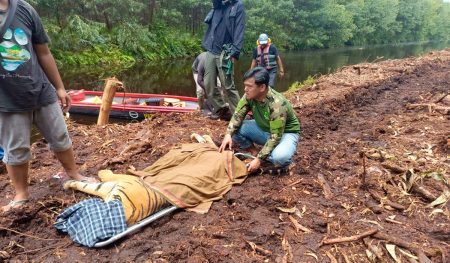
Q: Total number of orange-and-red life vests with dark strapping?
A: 1